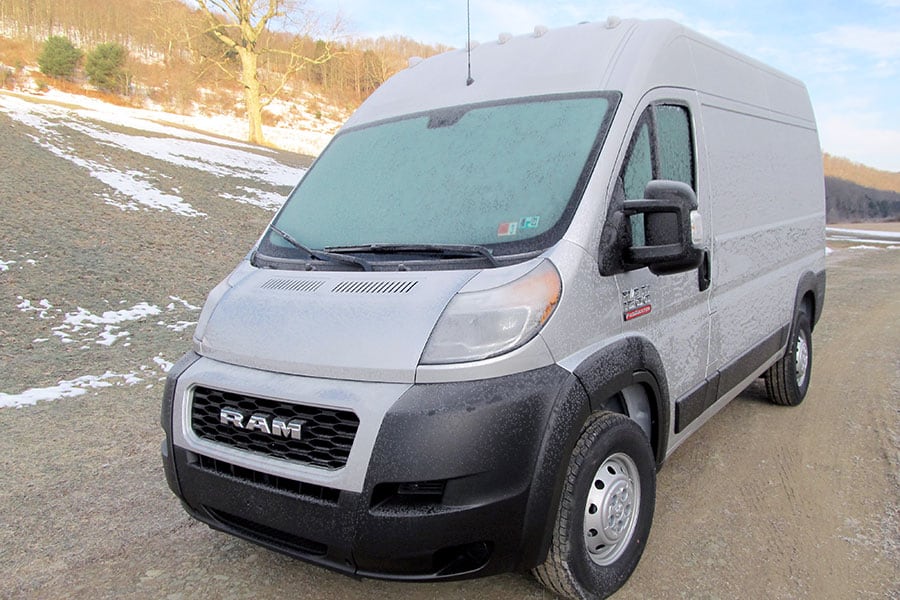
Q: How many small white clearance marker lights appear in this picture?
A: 5